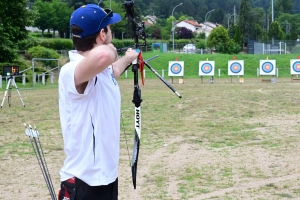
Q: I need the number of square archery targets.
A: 5